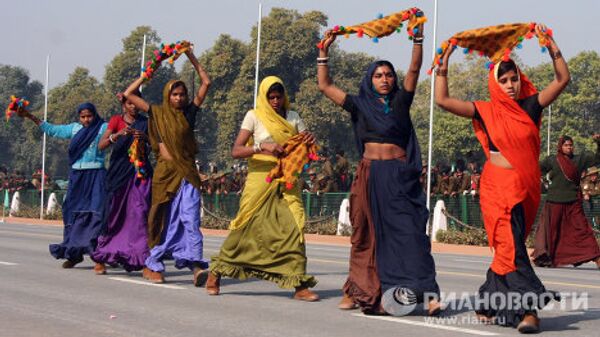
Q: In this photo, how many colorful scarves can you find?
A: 6